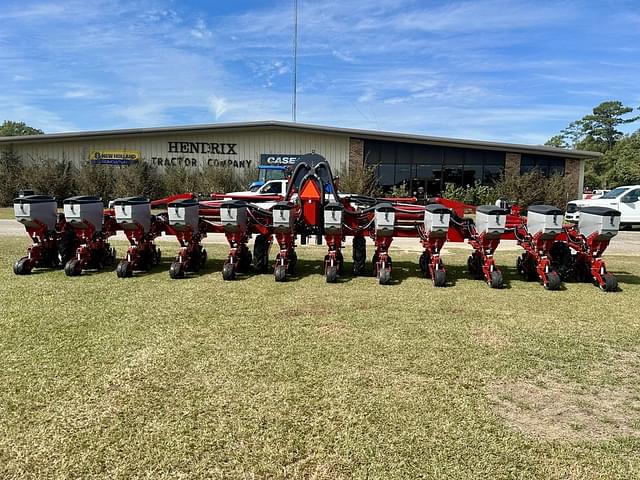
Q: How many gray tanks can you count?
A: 12